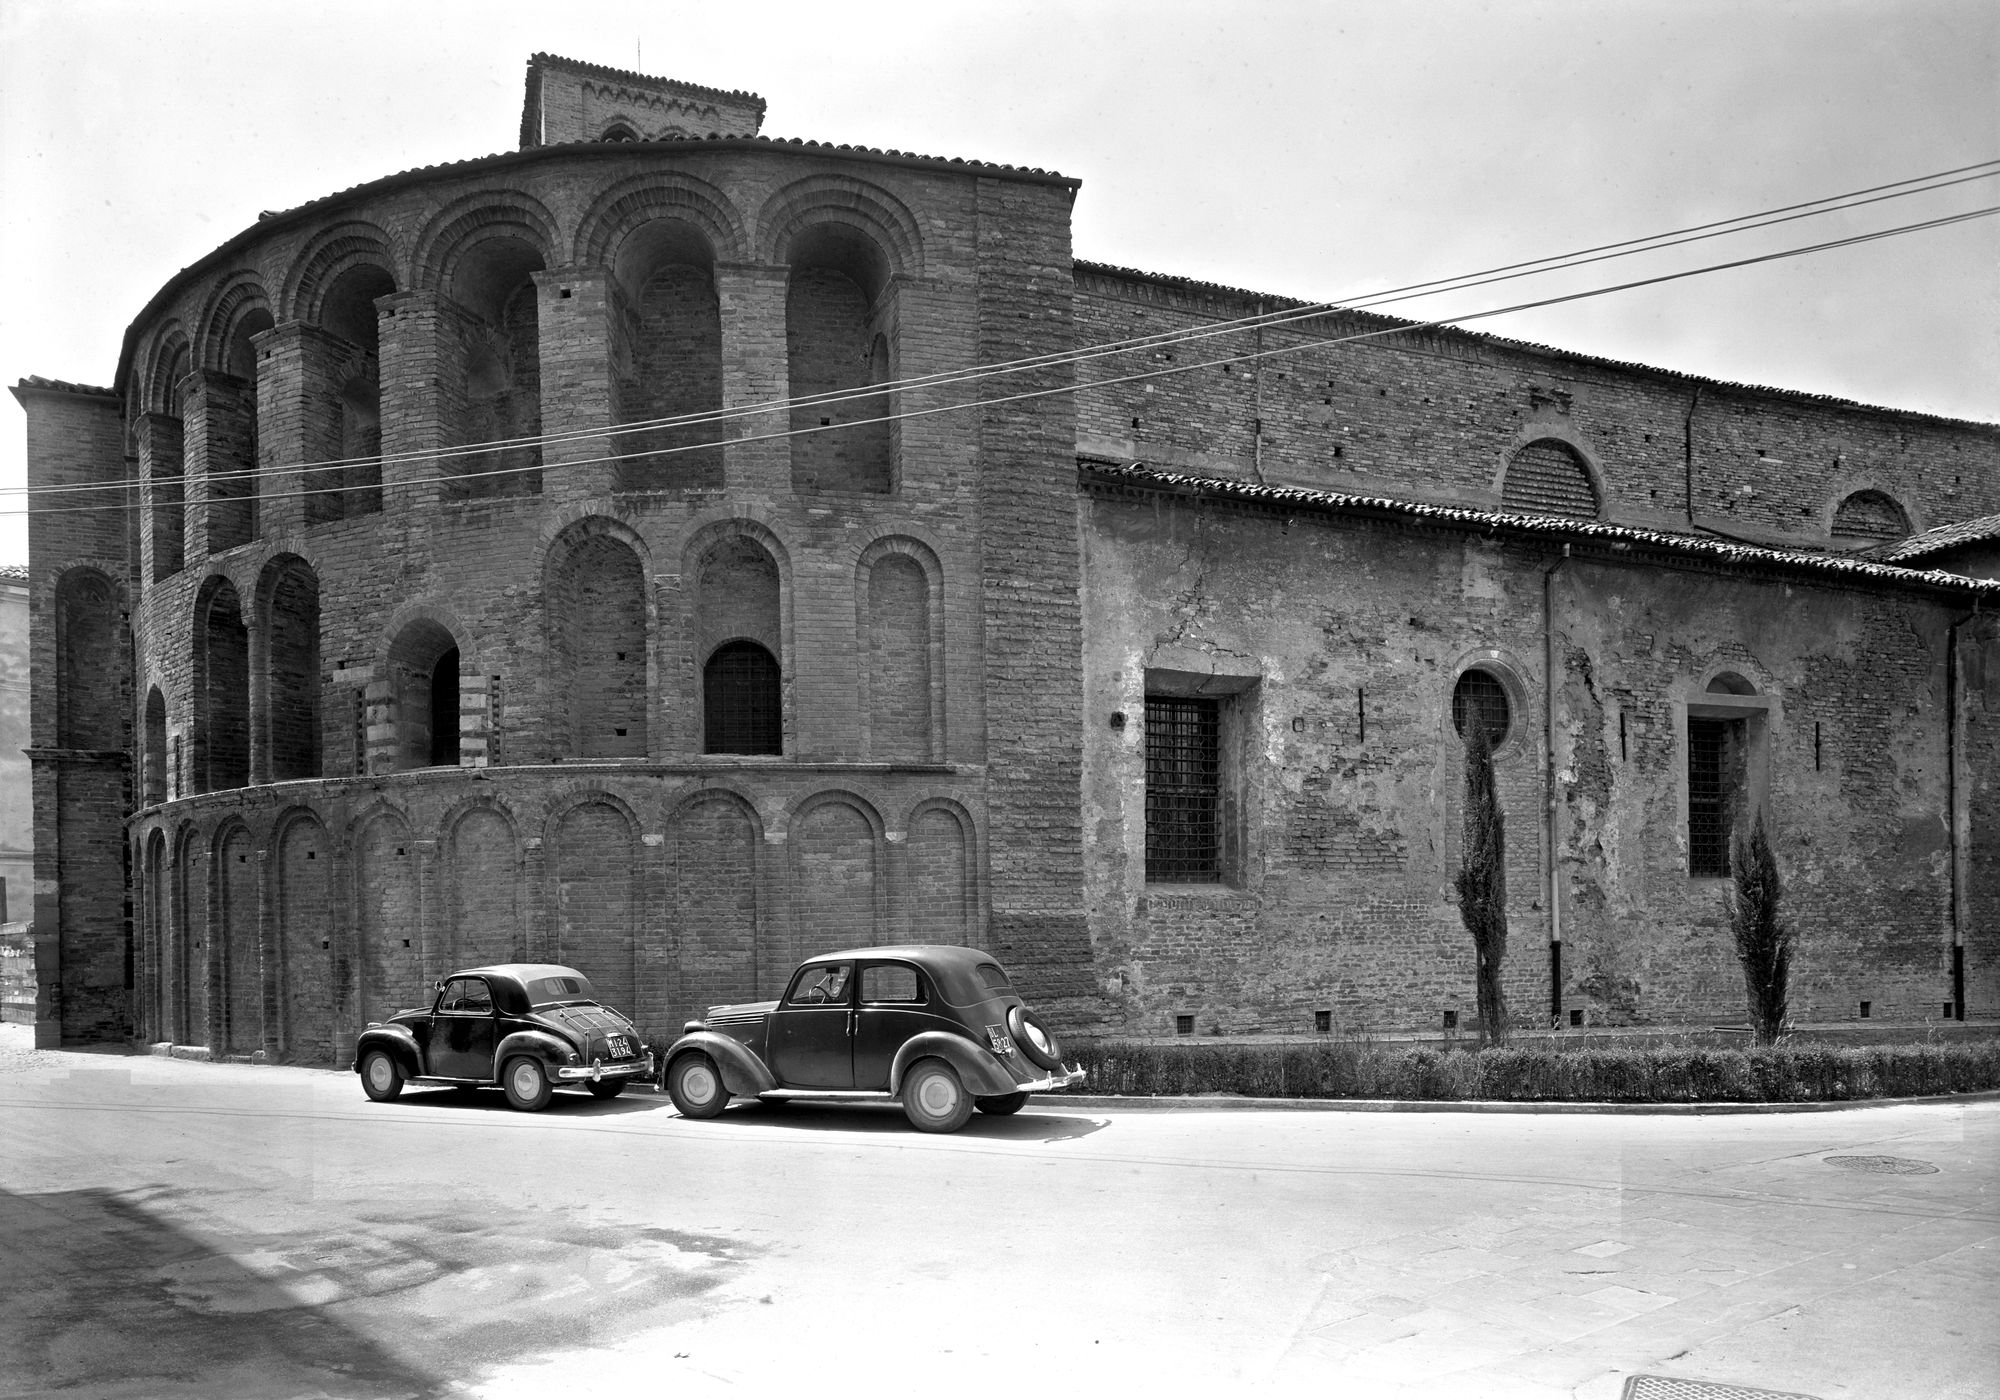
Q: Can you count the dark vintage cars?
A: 2